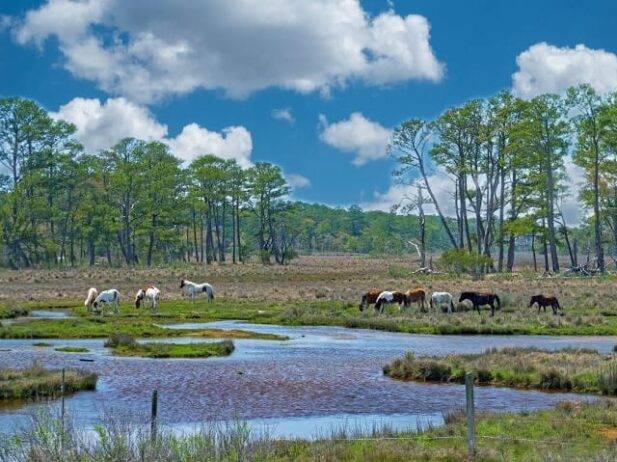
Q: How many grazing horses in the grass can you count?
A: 10